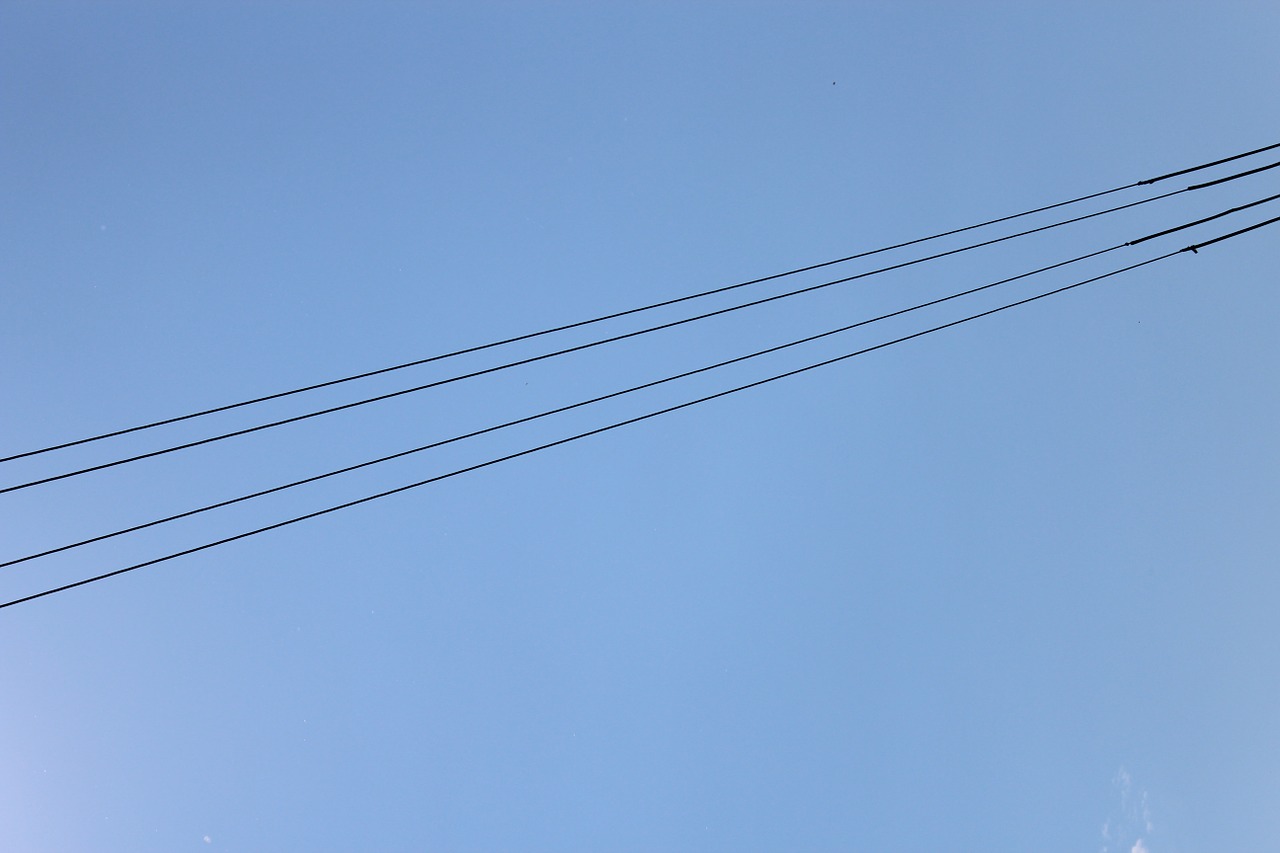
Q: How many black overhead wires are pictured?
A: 4